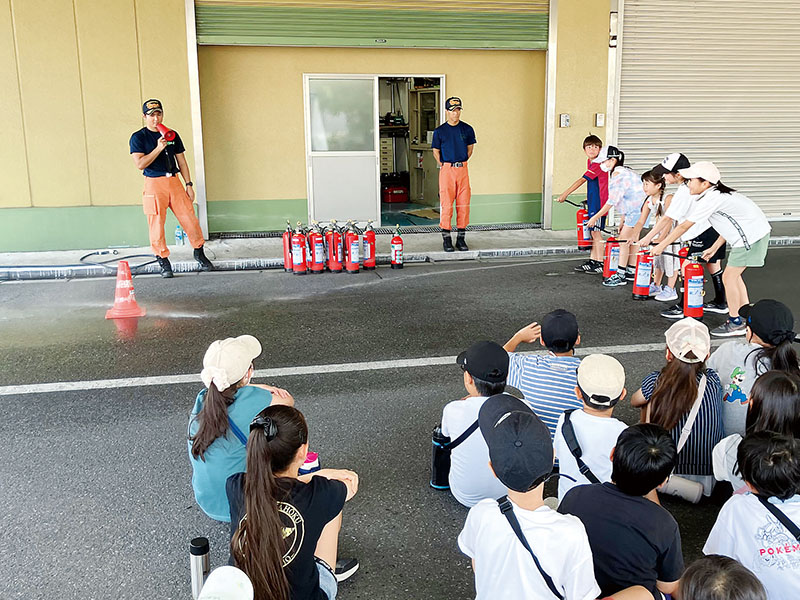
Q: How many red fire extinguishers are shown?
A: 15